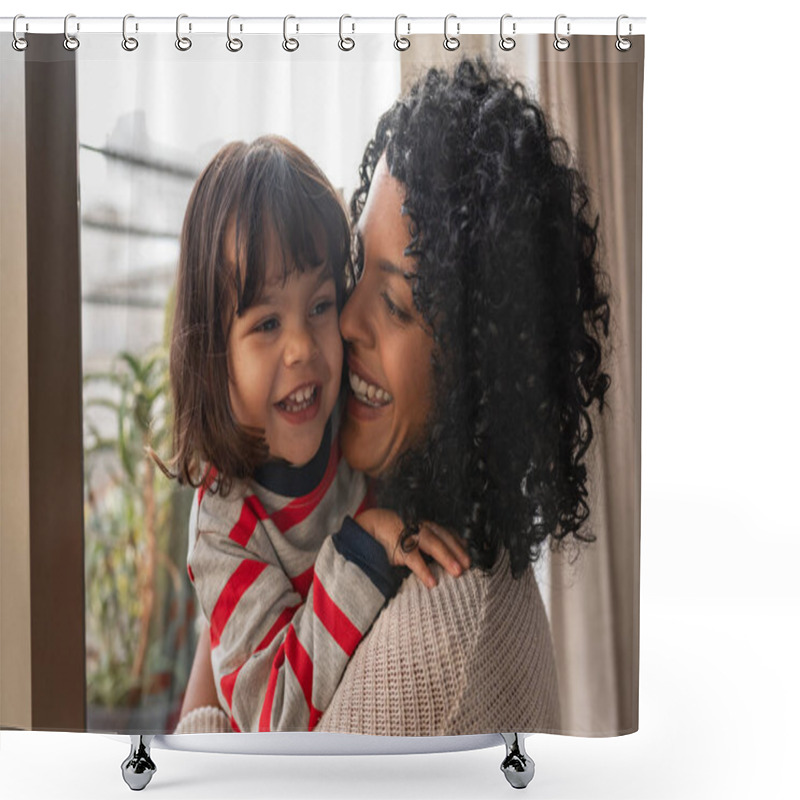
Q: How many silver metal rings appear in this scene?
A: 12